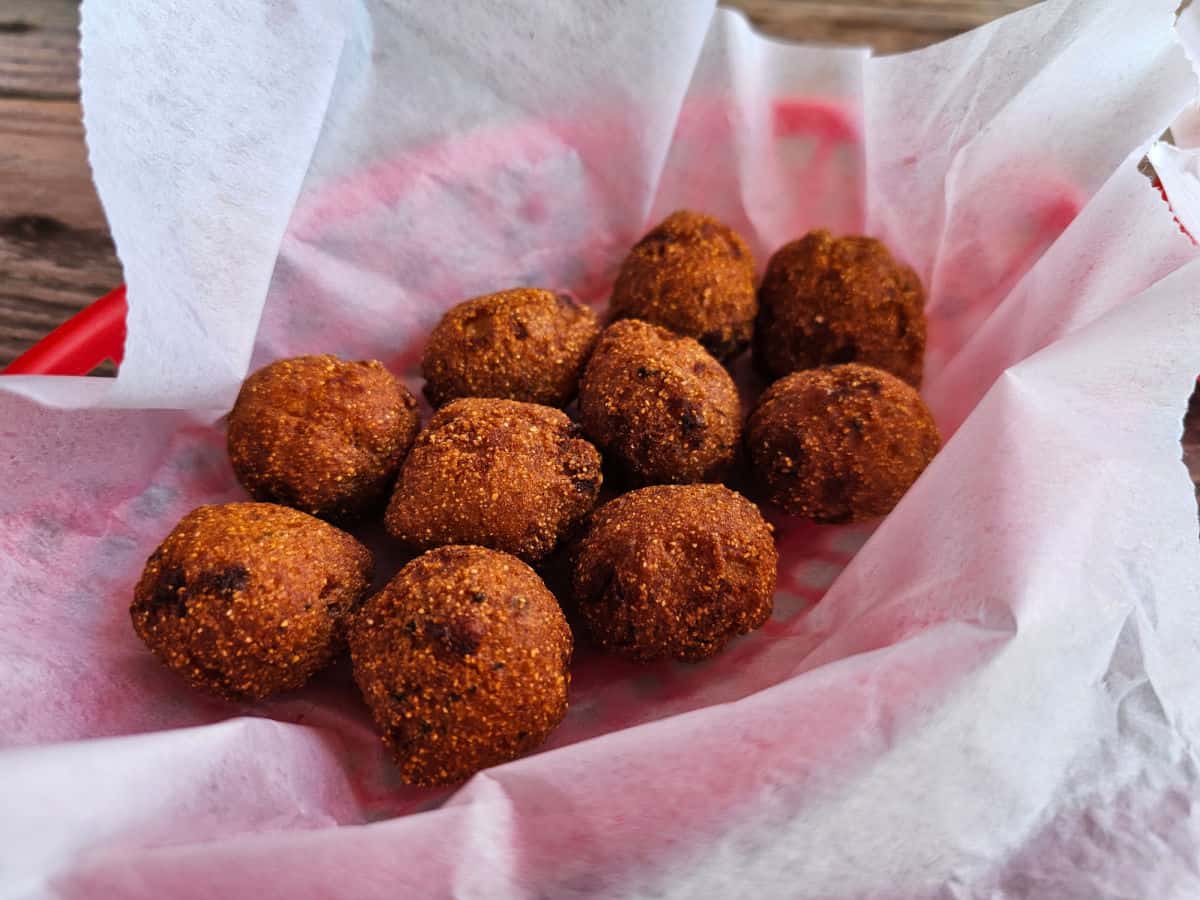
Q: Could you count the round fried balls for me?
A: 10